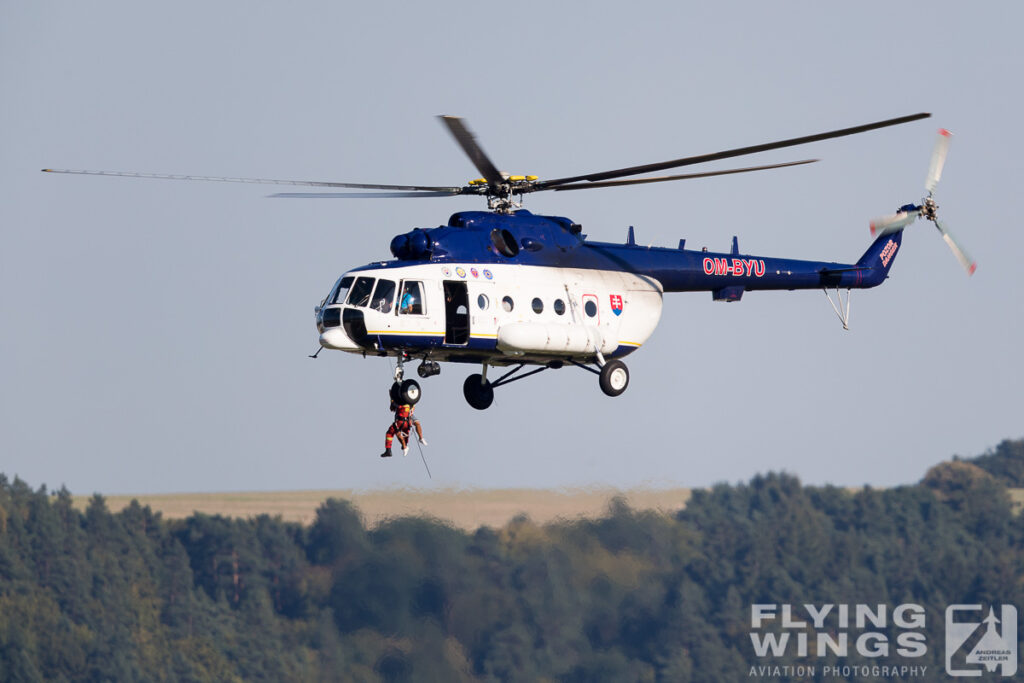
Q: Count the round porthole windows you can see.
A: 5